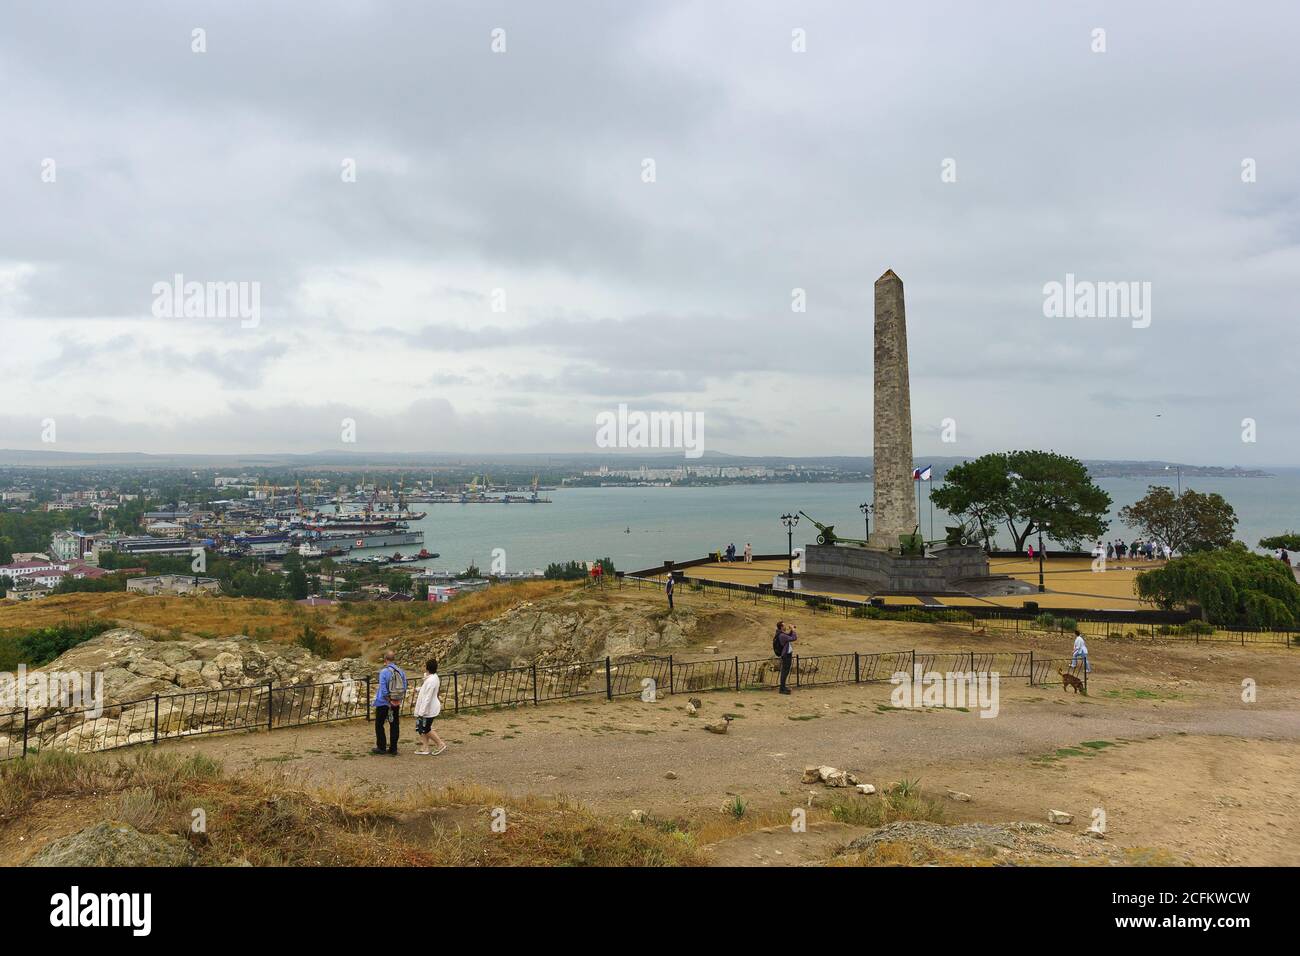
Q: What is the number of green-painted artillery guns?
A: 3